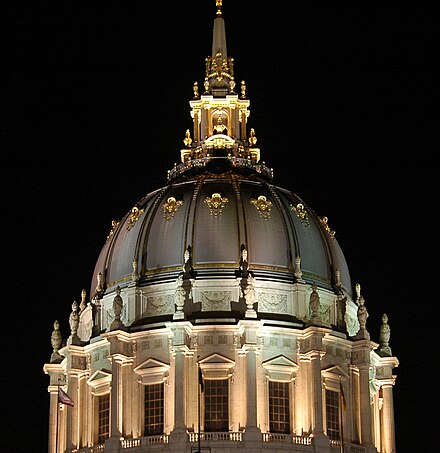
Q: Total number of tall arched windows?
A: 5